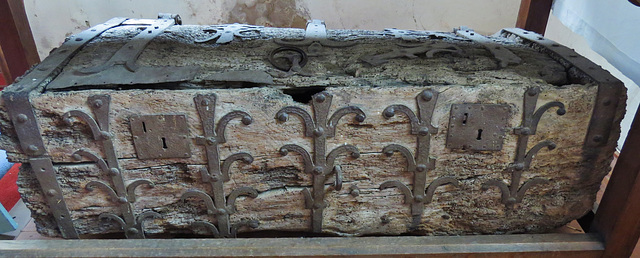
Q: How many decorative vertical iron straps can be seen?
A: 5